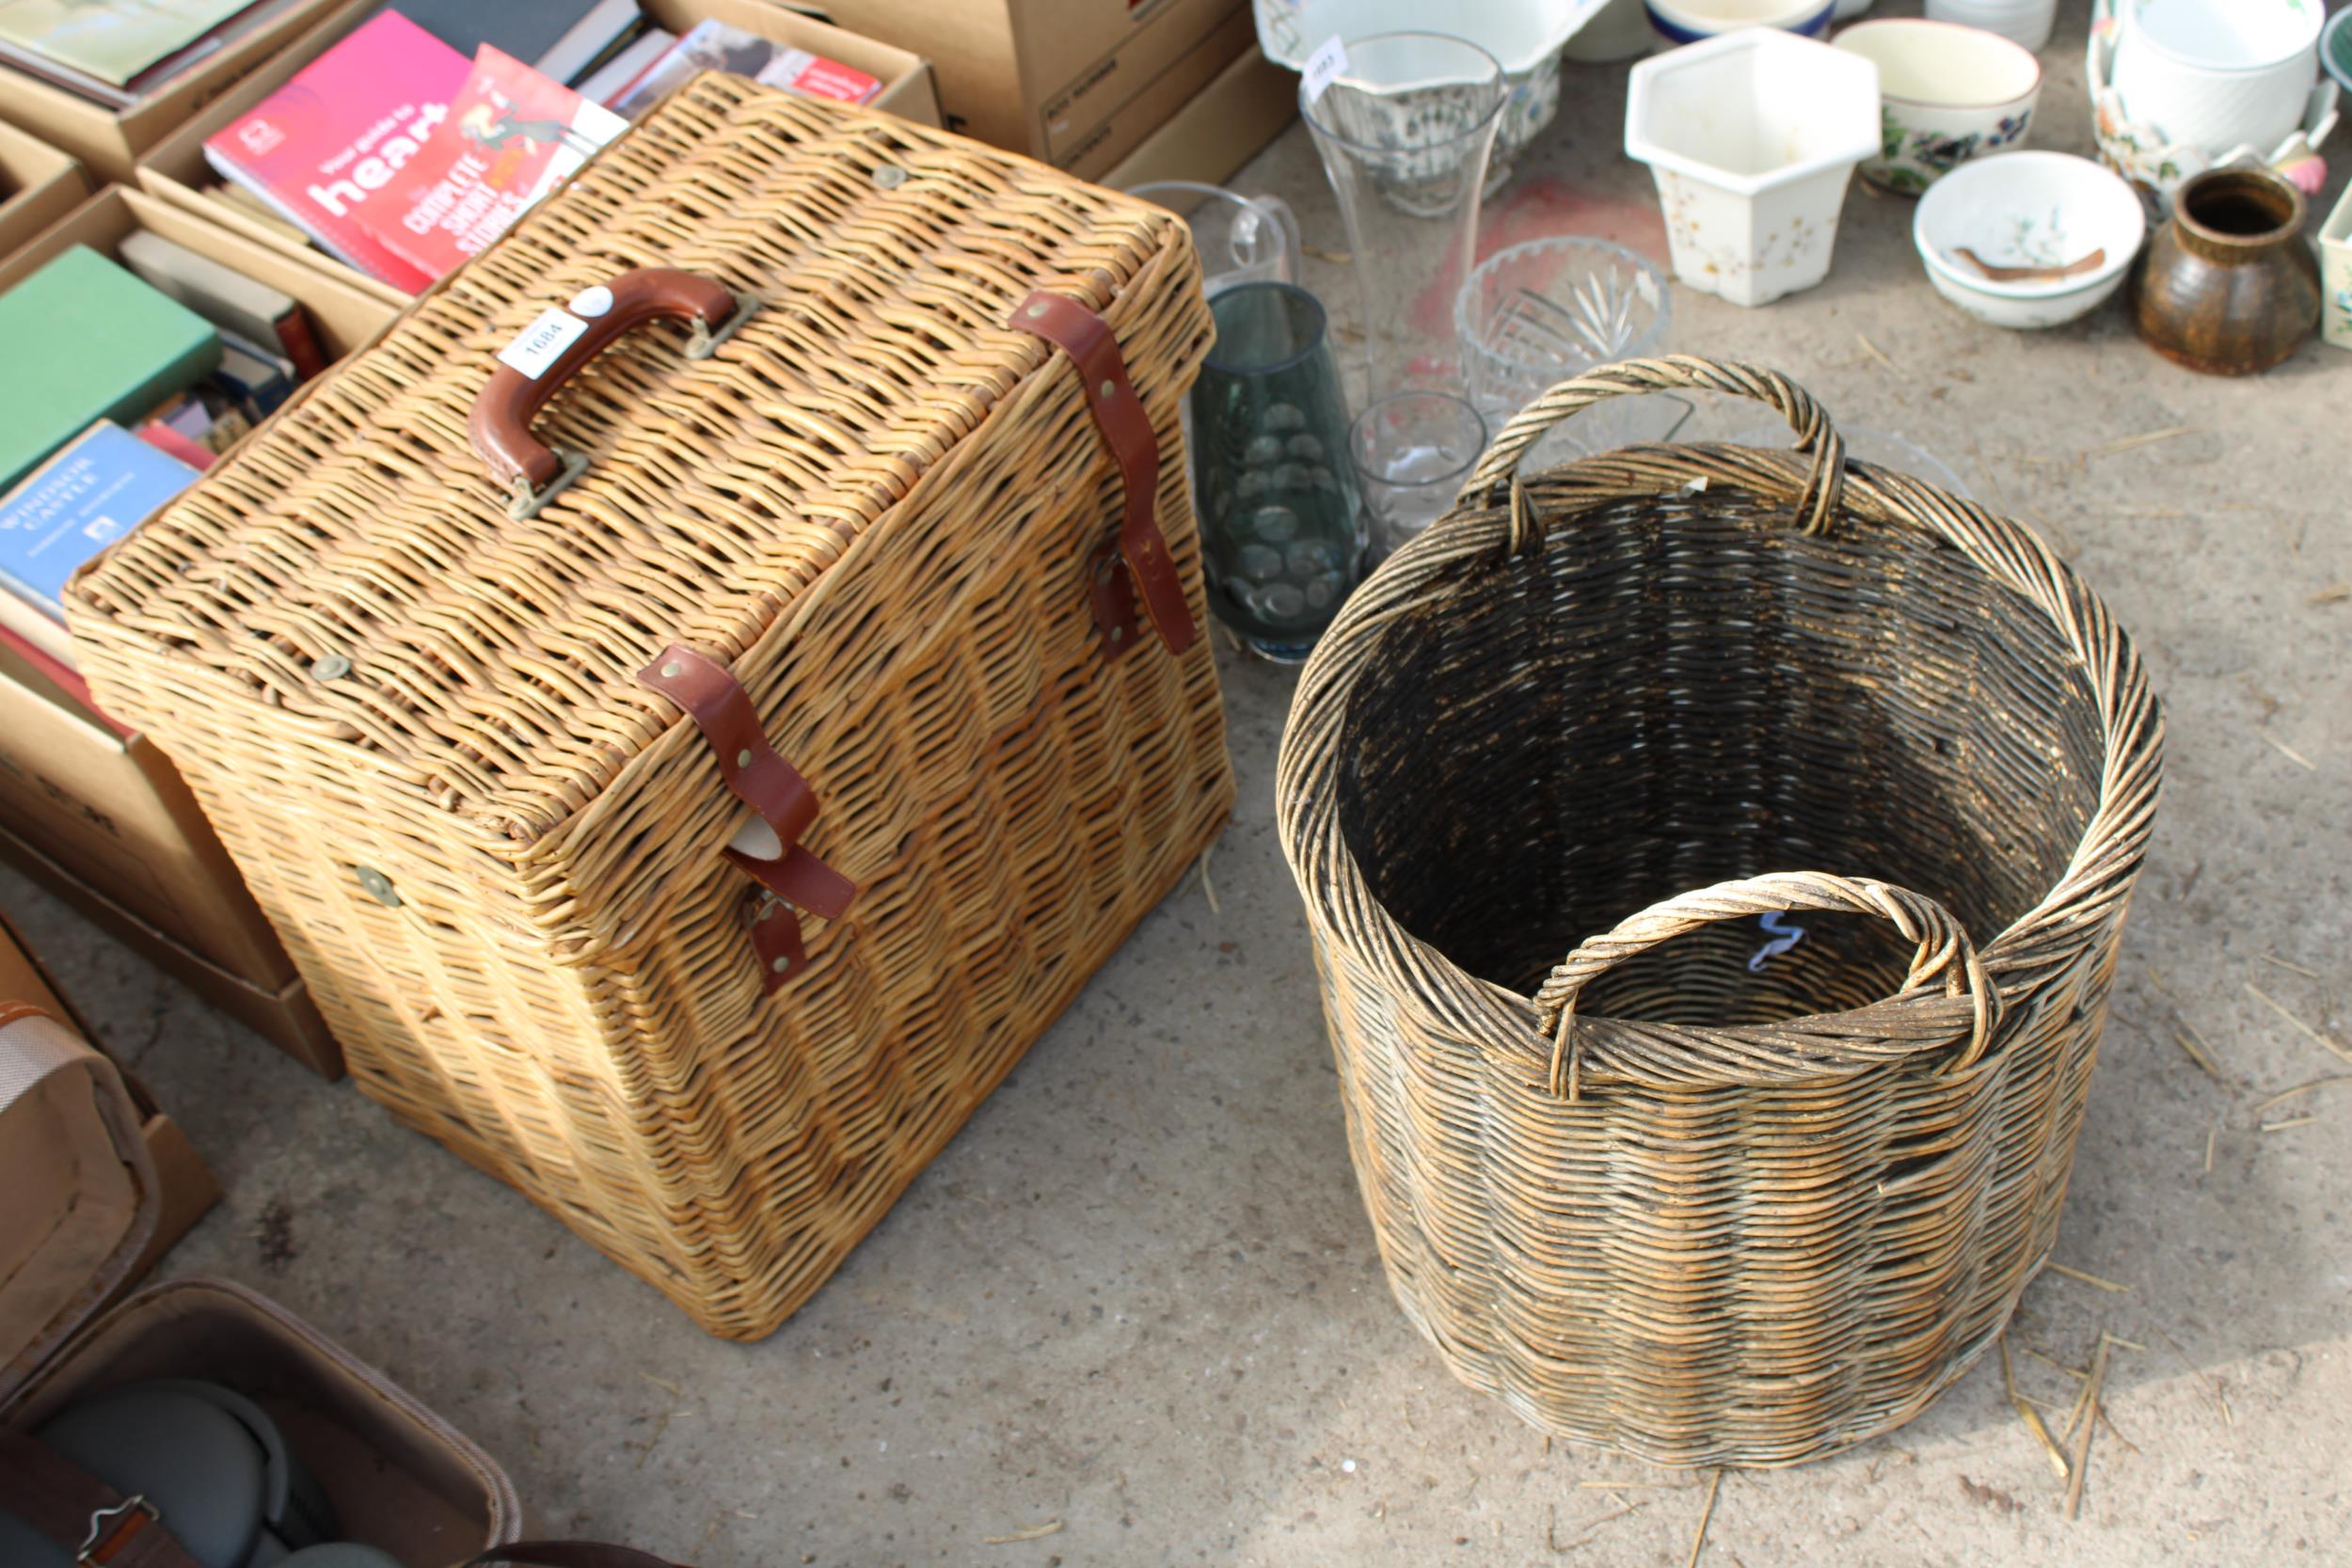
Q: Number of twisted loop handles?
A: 2